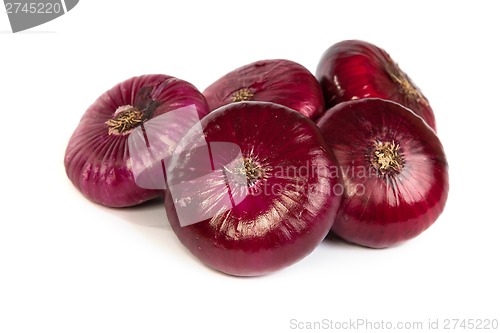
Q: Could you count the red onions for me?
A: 5